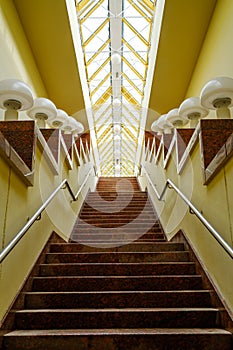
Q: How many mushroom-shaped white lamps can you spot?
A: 10